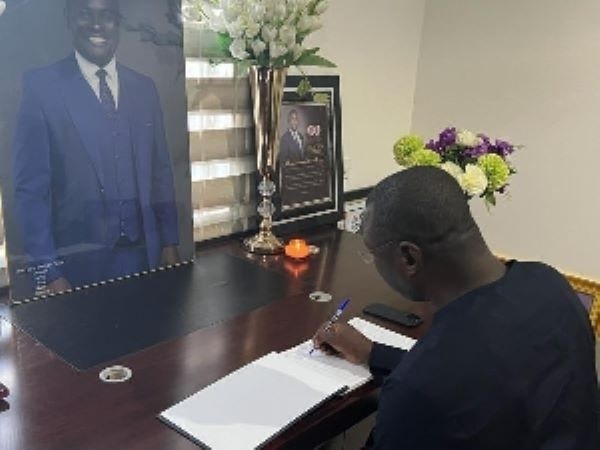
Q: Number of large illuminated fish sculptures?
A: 0